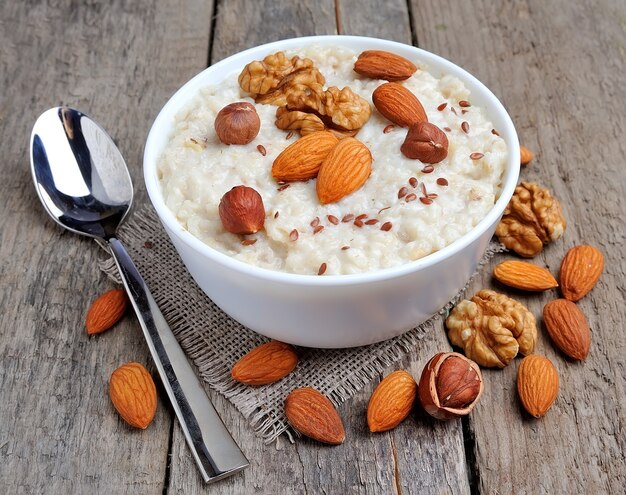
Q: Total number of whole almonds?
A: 13